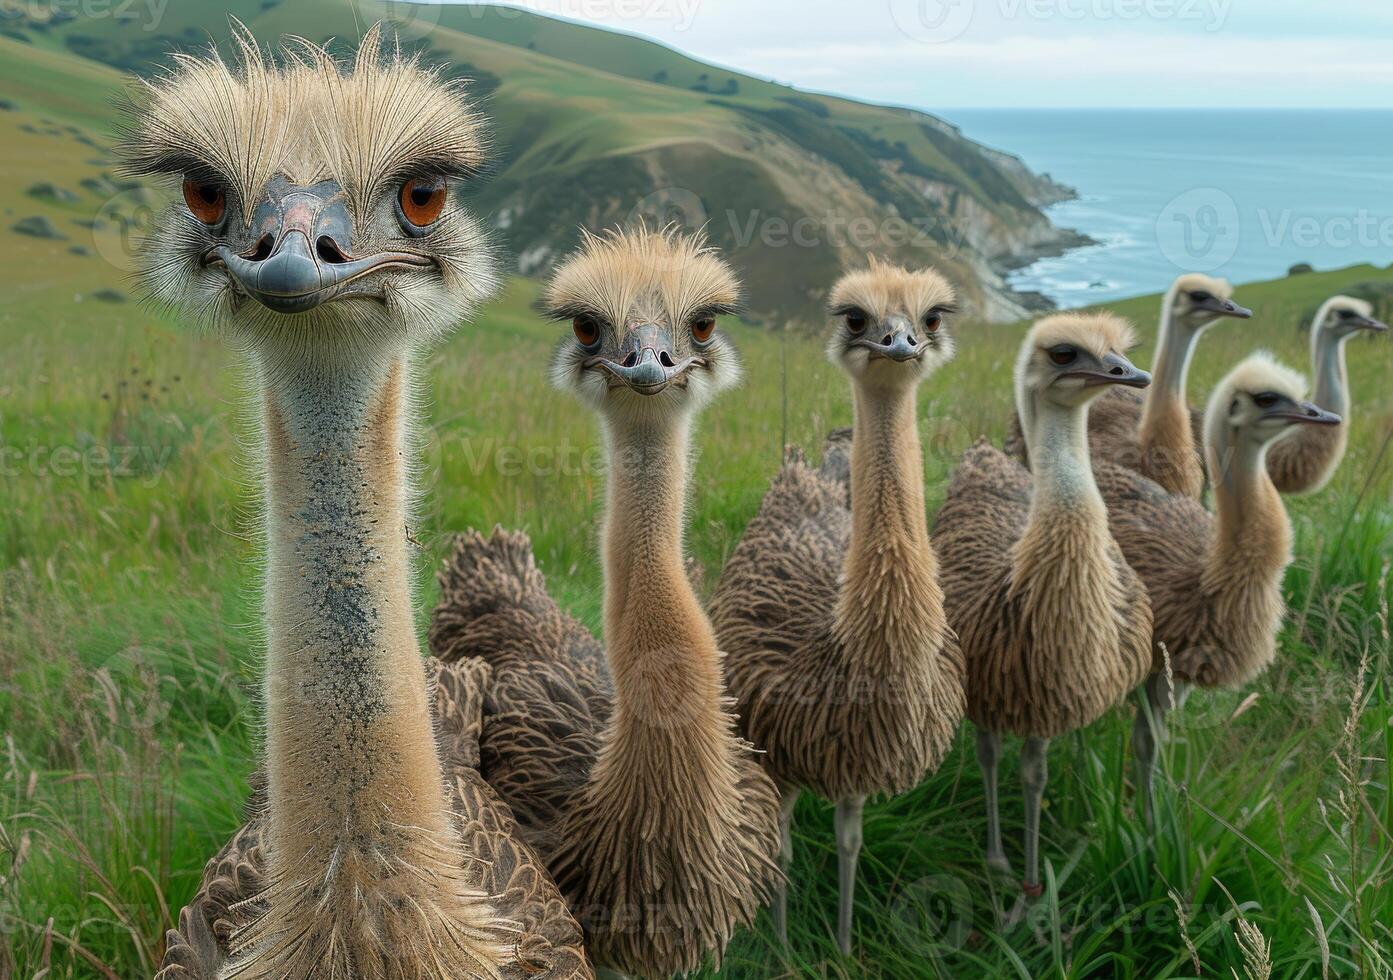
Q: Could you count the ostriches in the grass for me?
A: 7